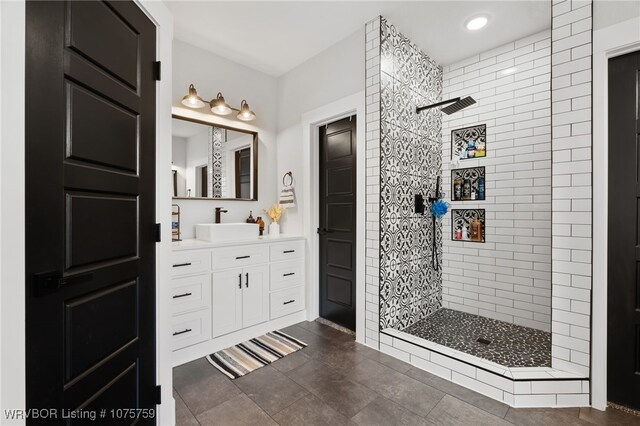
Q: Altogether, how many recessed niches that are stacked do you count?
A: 3